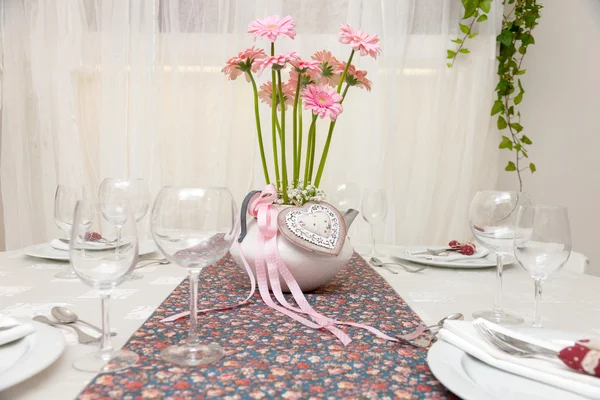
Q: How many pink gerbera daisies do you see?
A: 10